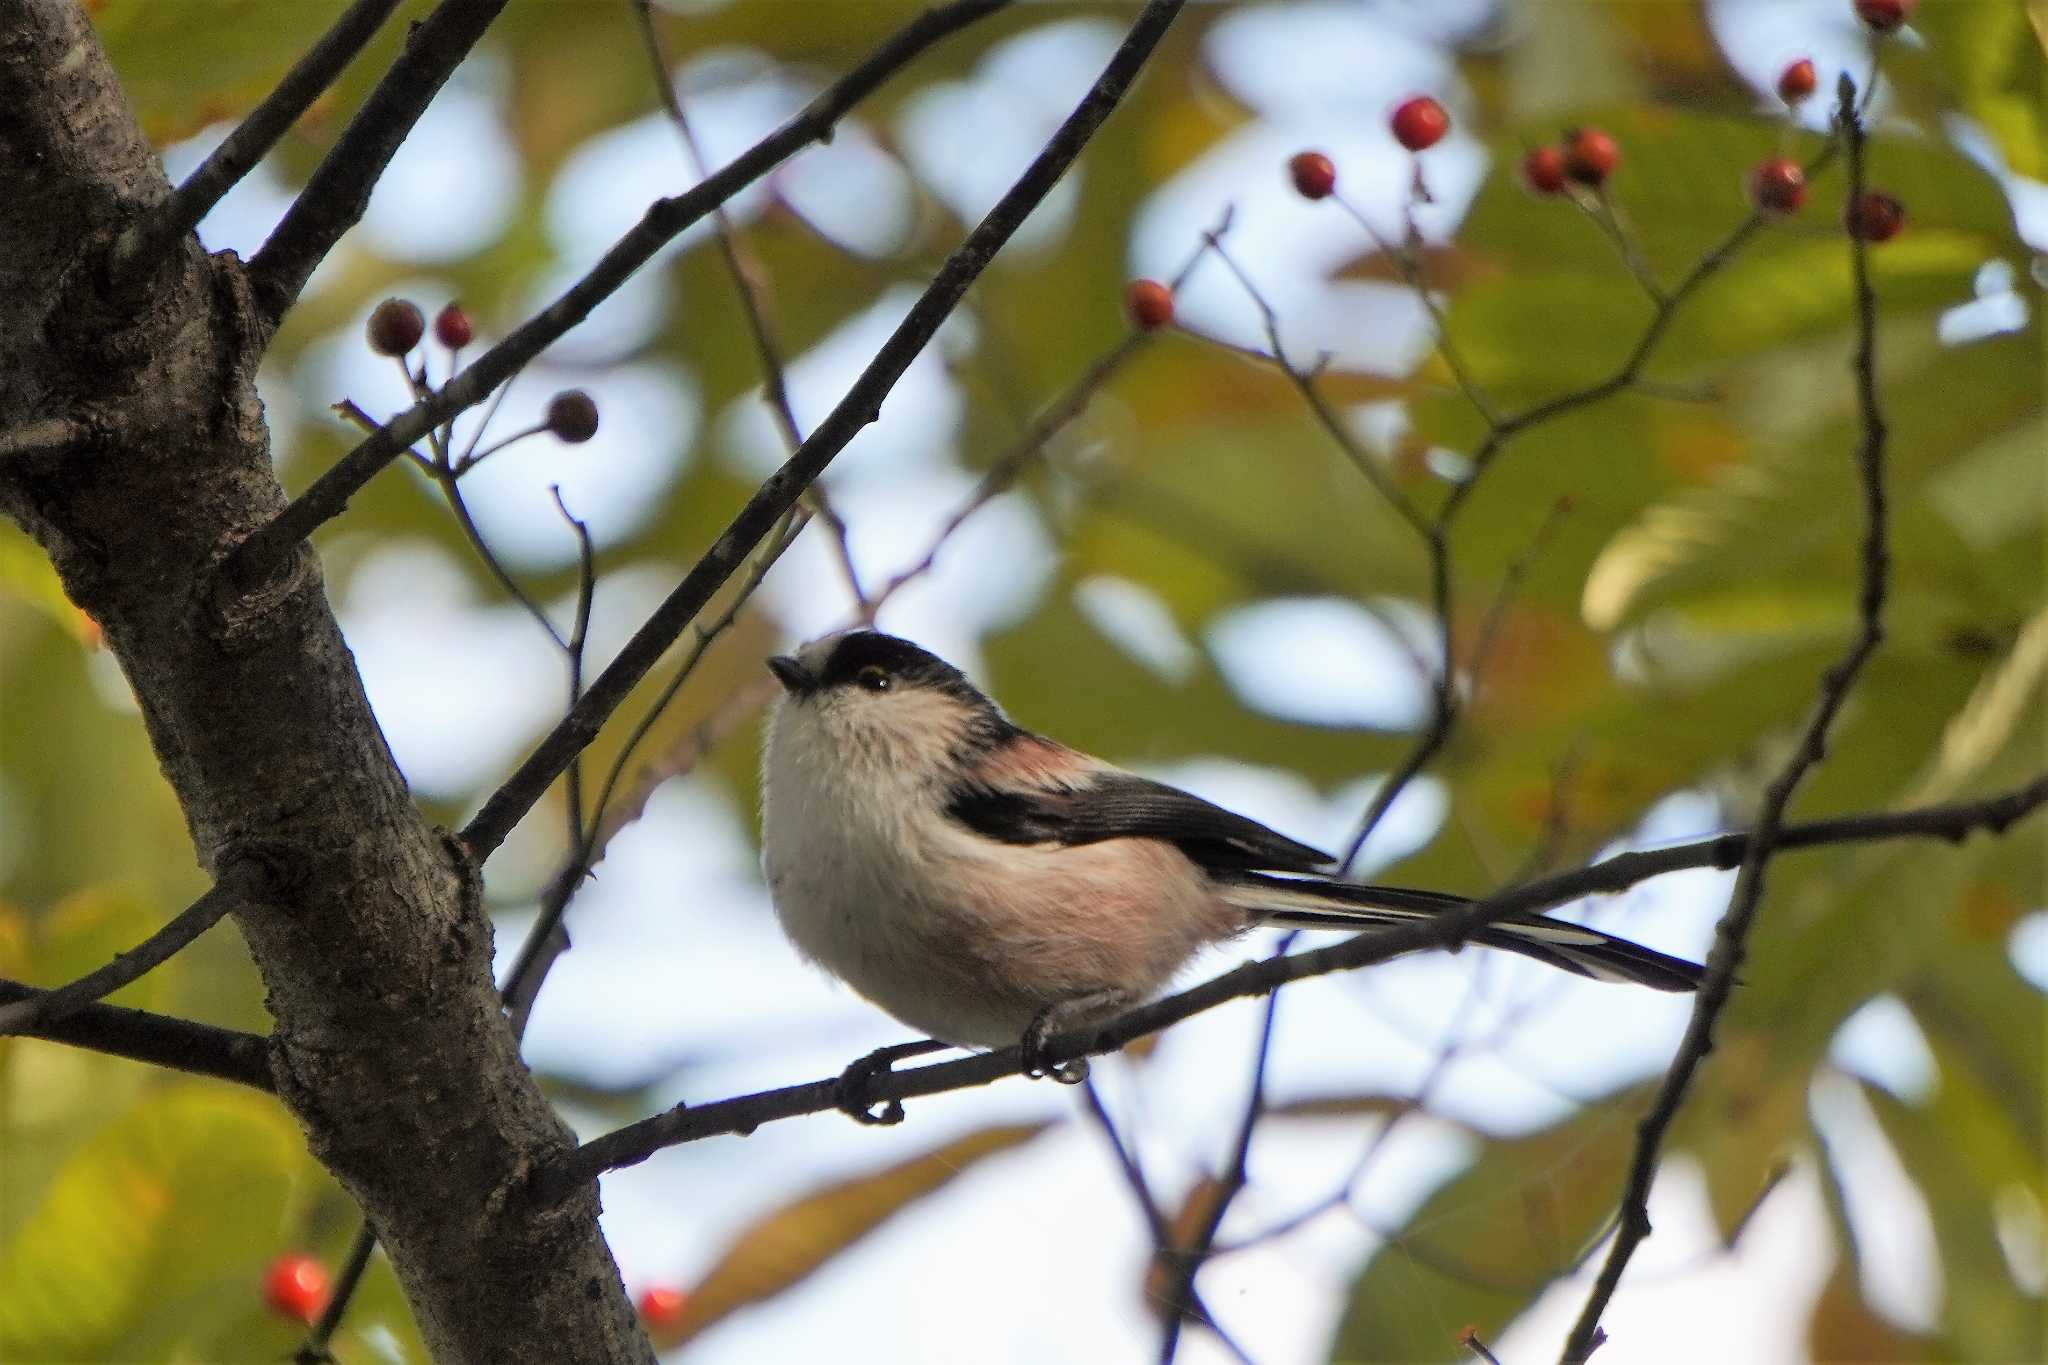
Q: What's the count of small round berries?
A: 14